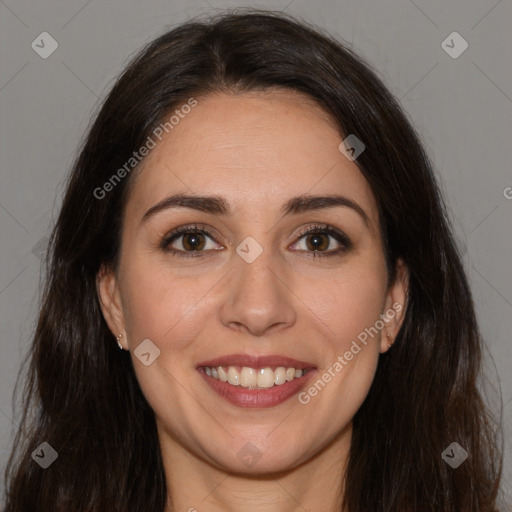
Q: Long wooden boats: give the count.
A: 0